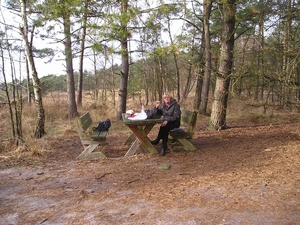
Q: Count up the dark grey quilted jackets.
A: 1